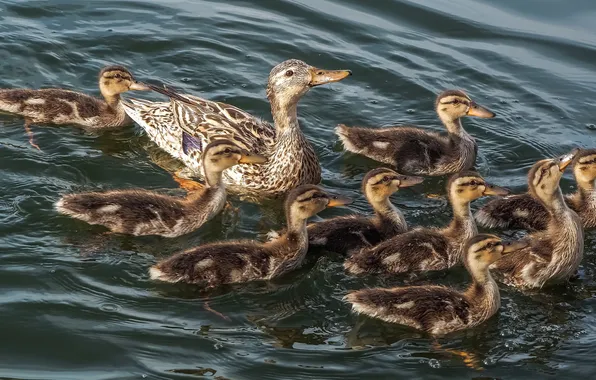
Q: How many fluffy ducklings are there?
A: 9